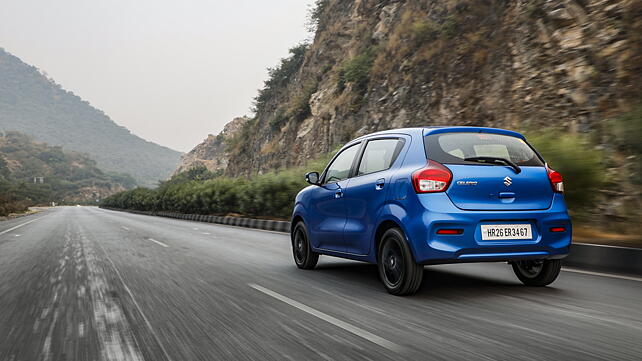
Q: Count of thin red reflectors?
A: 2